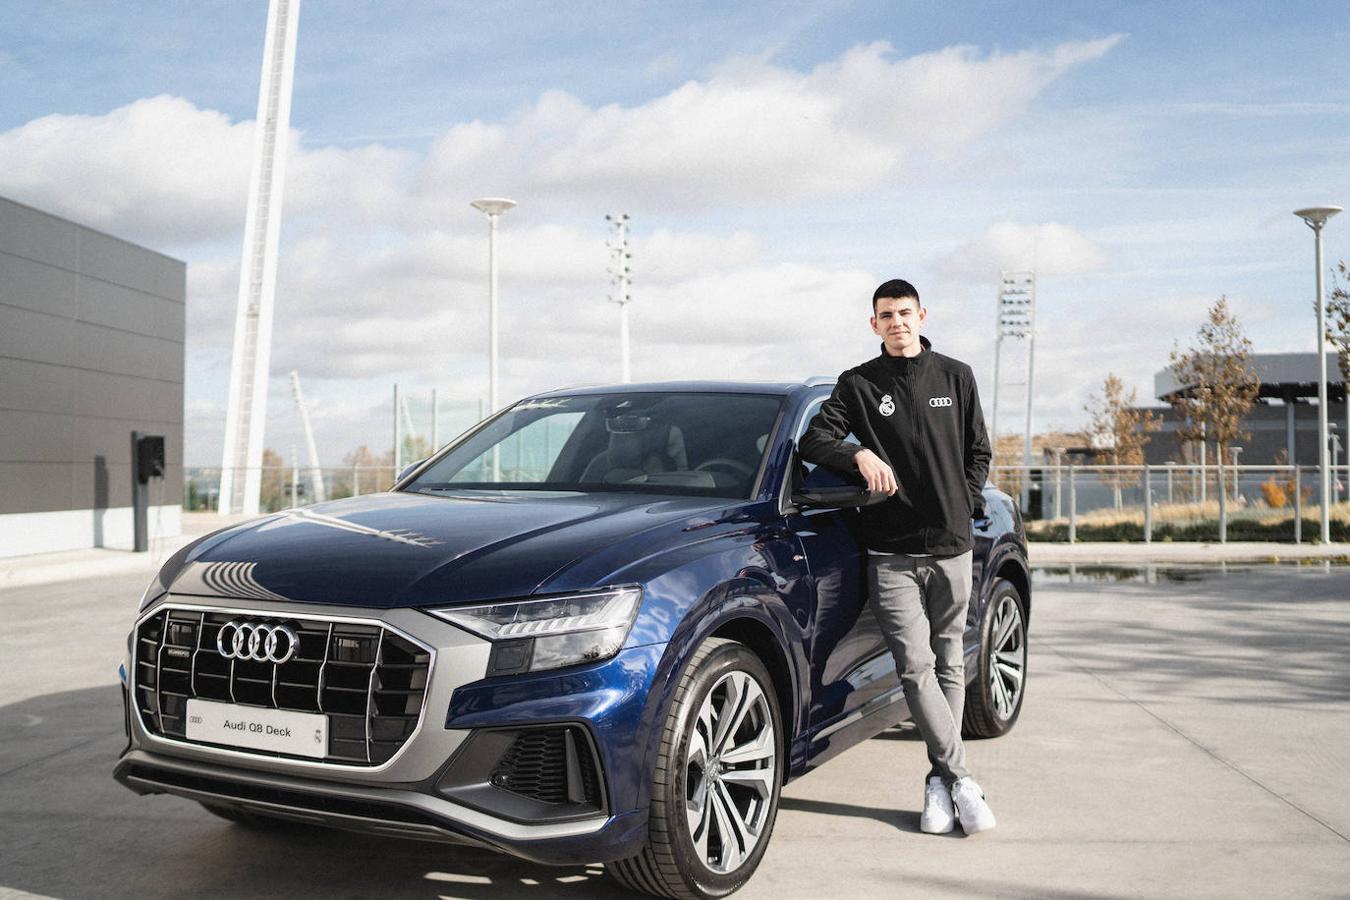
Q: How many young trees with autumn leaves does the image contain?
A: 3